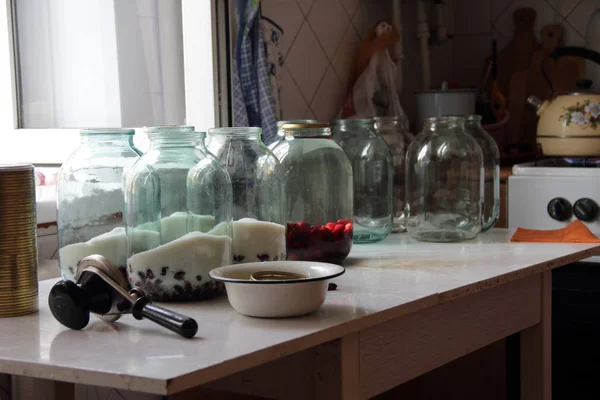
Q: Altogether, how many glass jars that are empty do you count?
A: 4